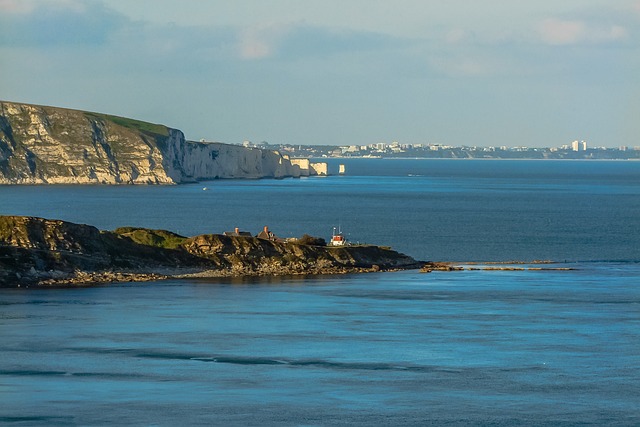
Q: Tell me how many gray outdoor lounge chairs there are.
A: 0